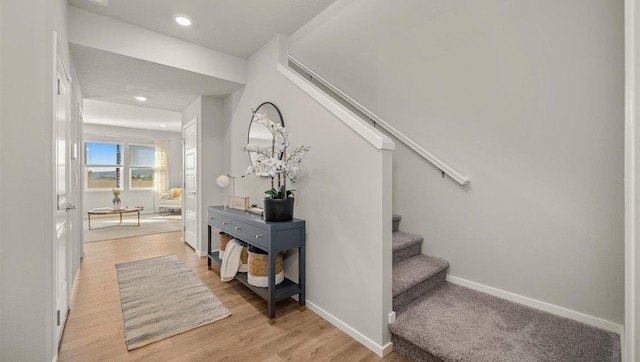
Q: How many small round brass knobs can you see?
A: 4